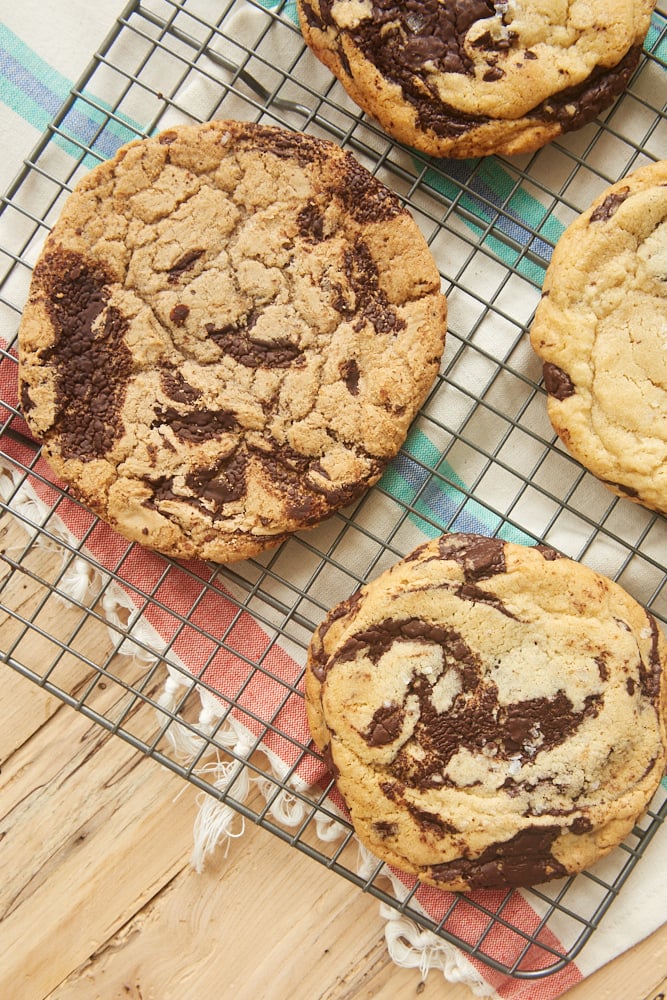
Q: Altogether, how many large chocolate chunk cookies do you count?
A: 4